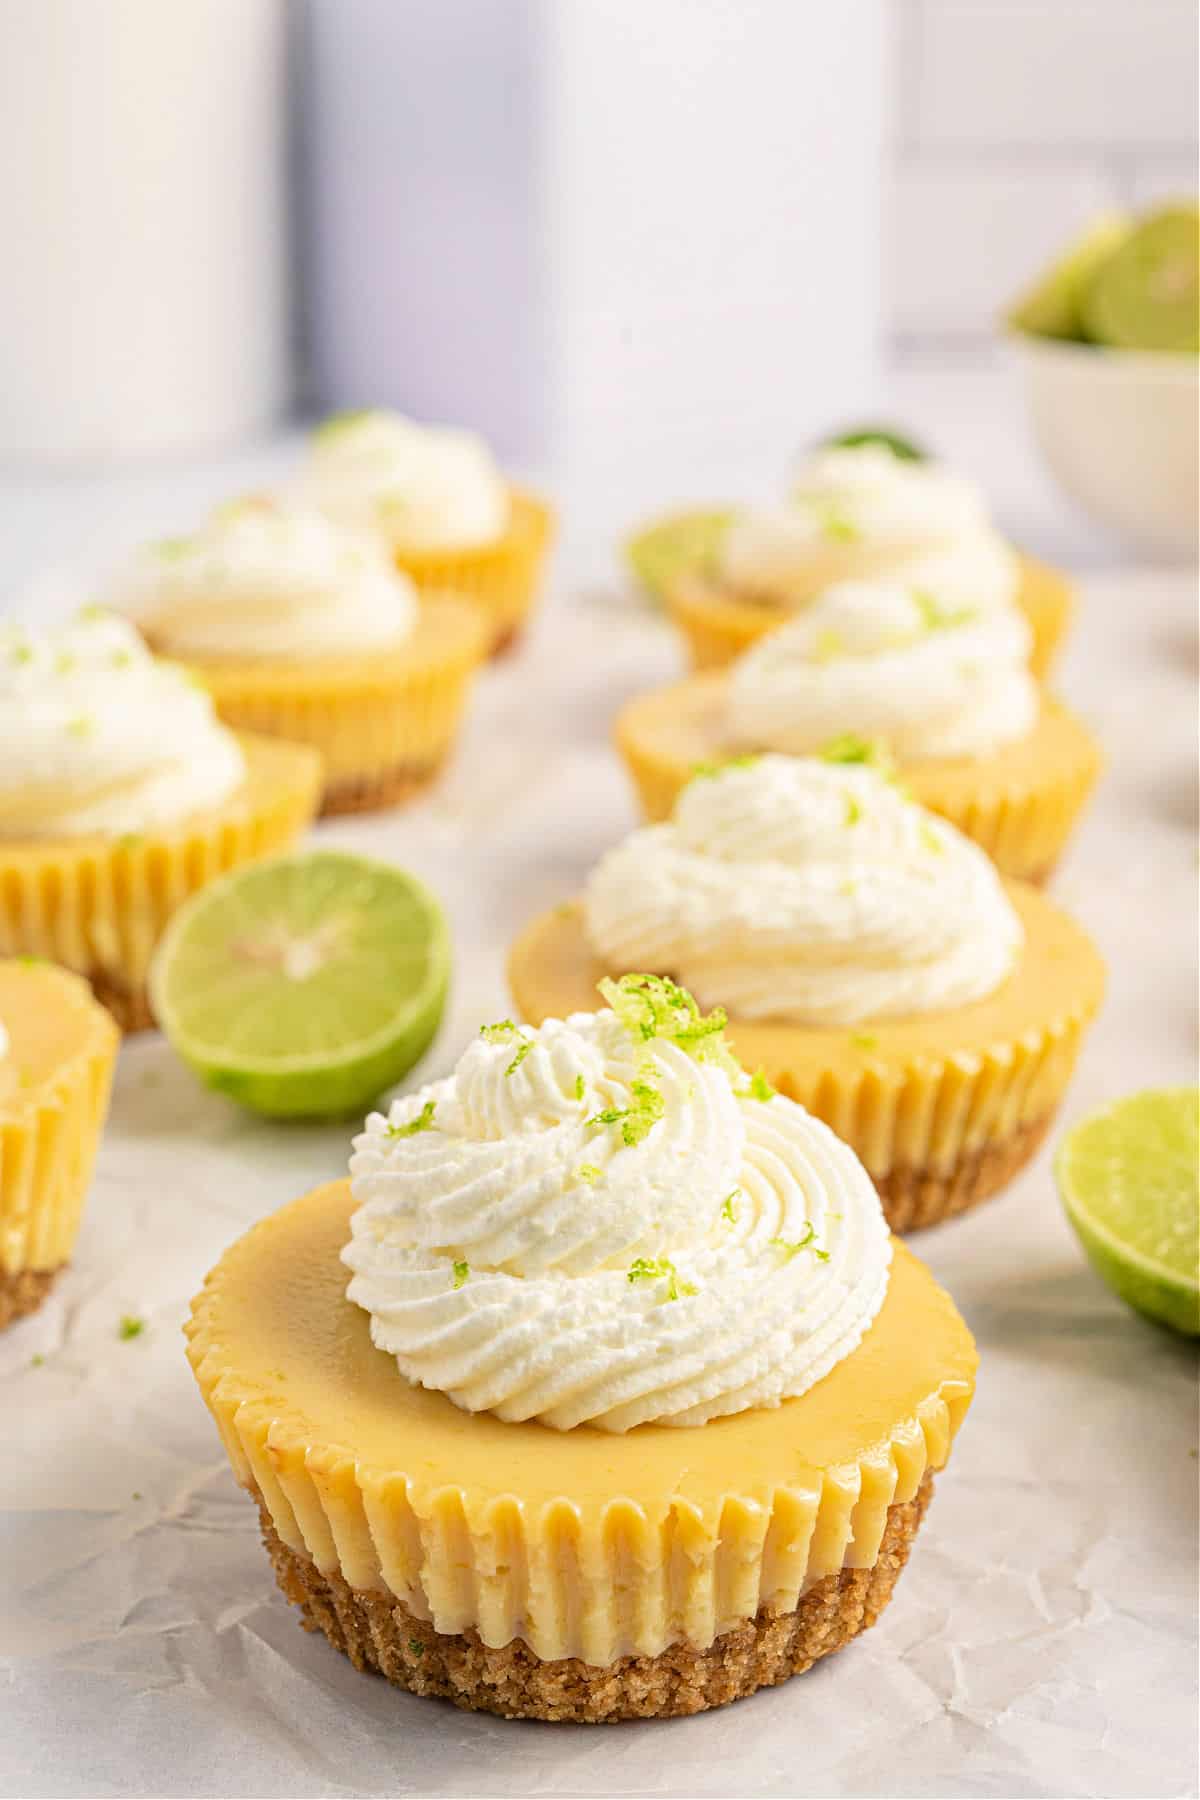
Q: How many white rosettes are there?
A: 7